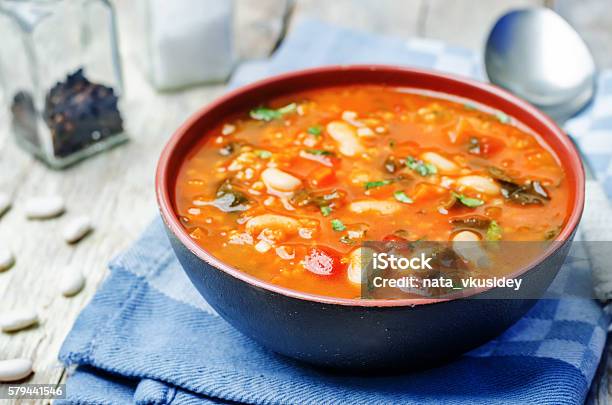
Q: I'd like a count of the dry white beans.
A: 7